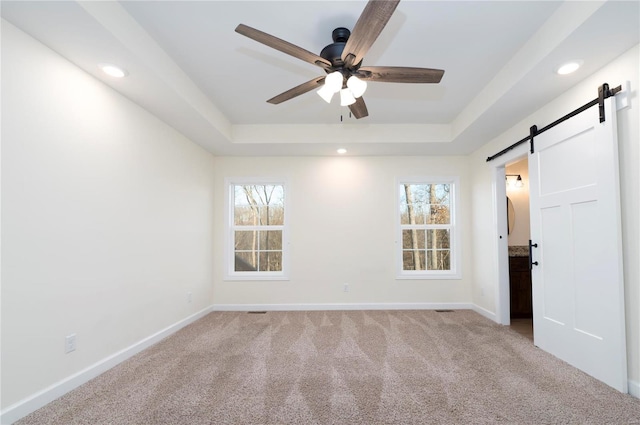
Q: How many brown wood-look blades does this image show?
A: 5